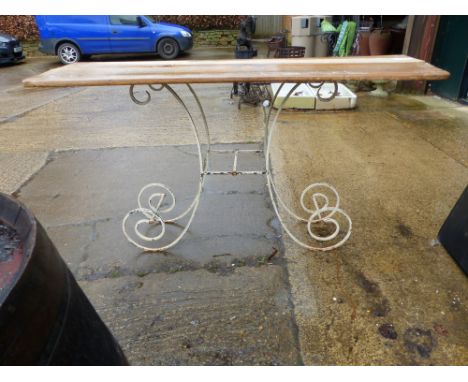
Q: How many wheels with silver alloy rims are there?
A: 1